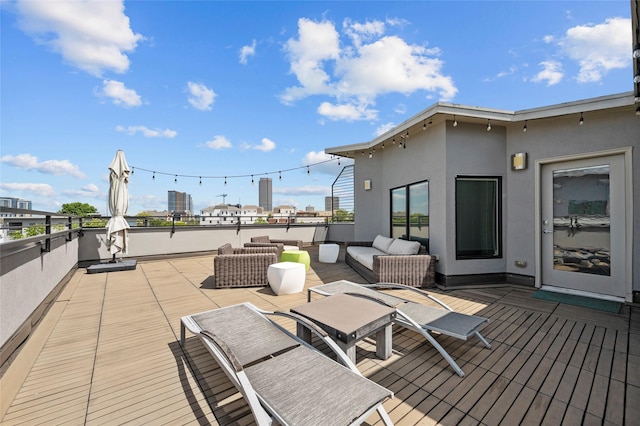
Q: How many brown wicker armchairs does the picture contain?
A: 2